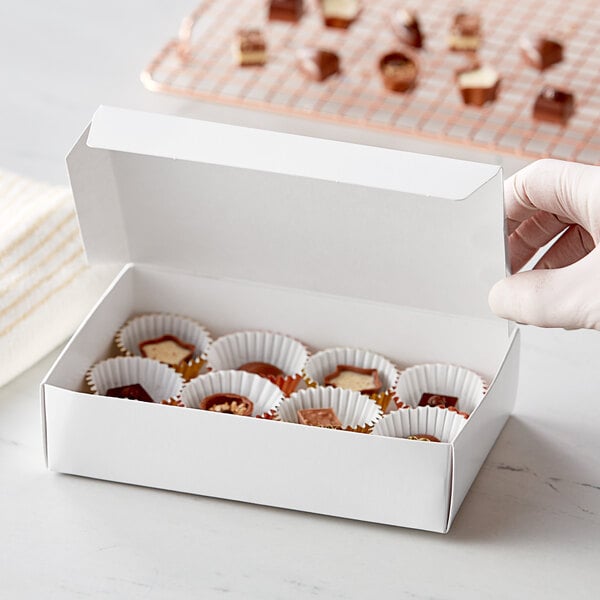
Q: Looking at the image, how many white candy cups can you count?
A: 8